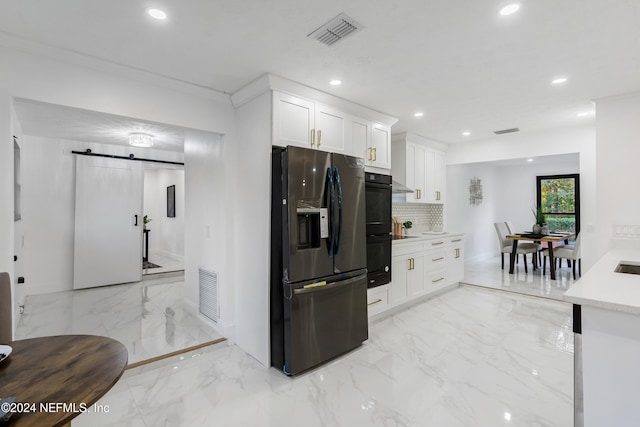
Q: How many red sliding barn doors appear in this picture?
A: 0